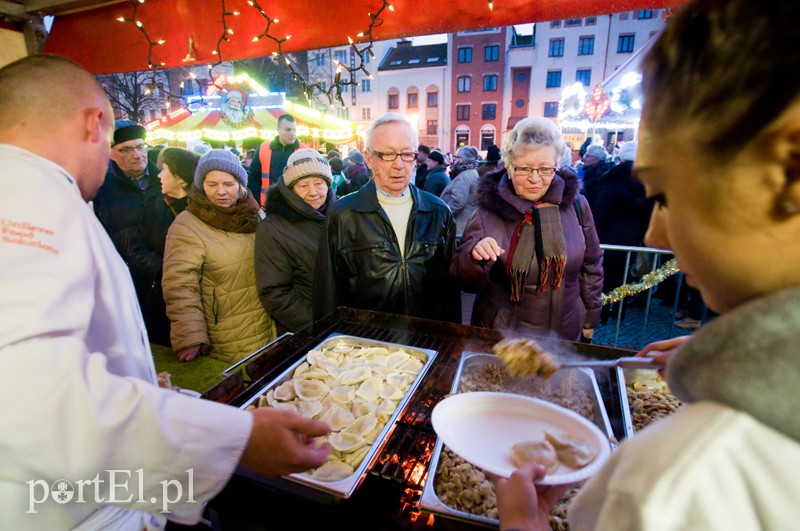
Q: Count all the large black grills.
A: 1